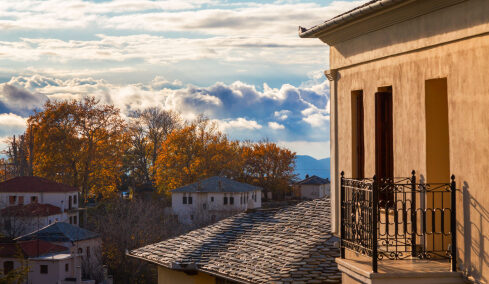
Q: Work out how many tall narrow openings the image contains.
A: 3